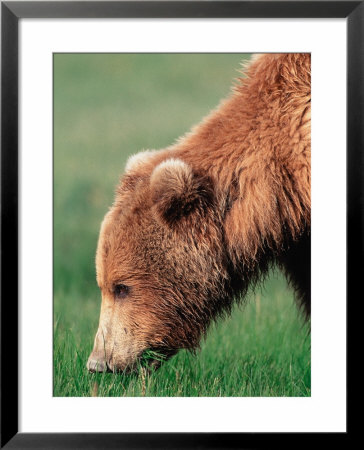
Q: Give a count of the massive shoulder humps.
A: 1